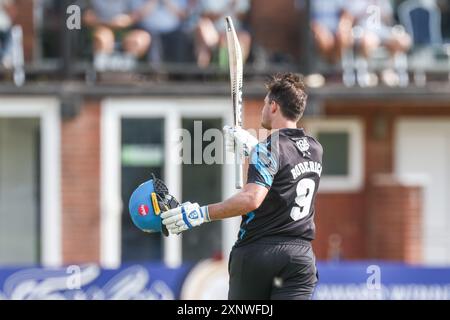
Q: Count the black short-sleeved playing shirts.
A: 1